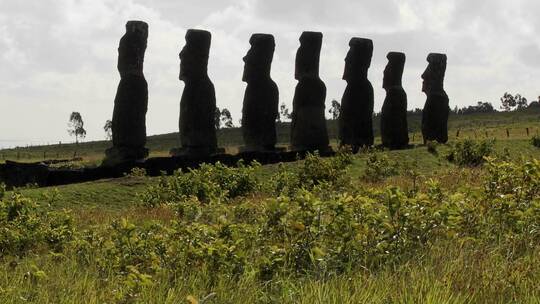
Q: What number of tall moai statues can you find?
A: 7